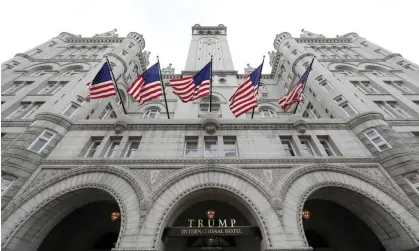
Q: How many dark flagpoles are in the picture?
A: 5